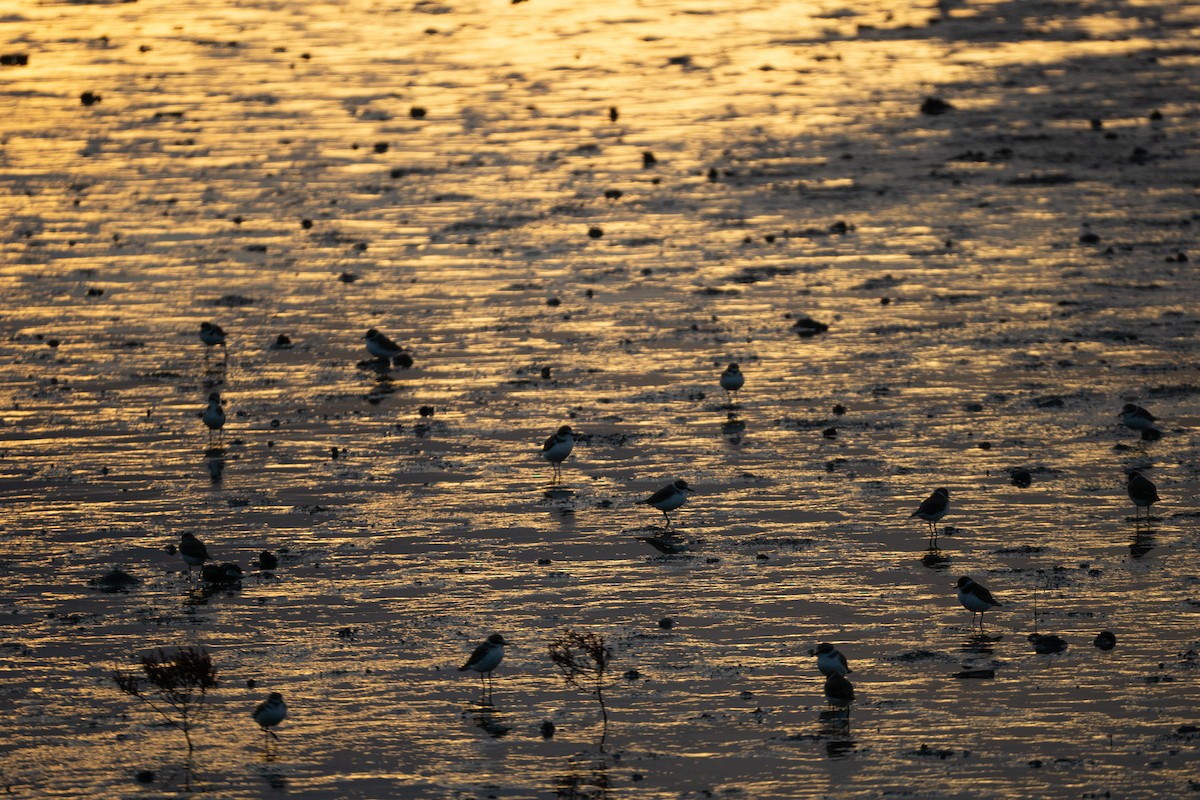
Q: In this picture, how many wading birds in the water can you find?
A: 15